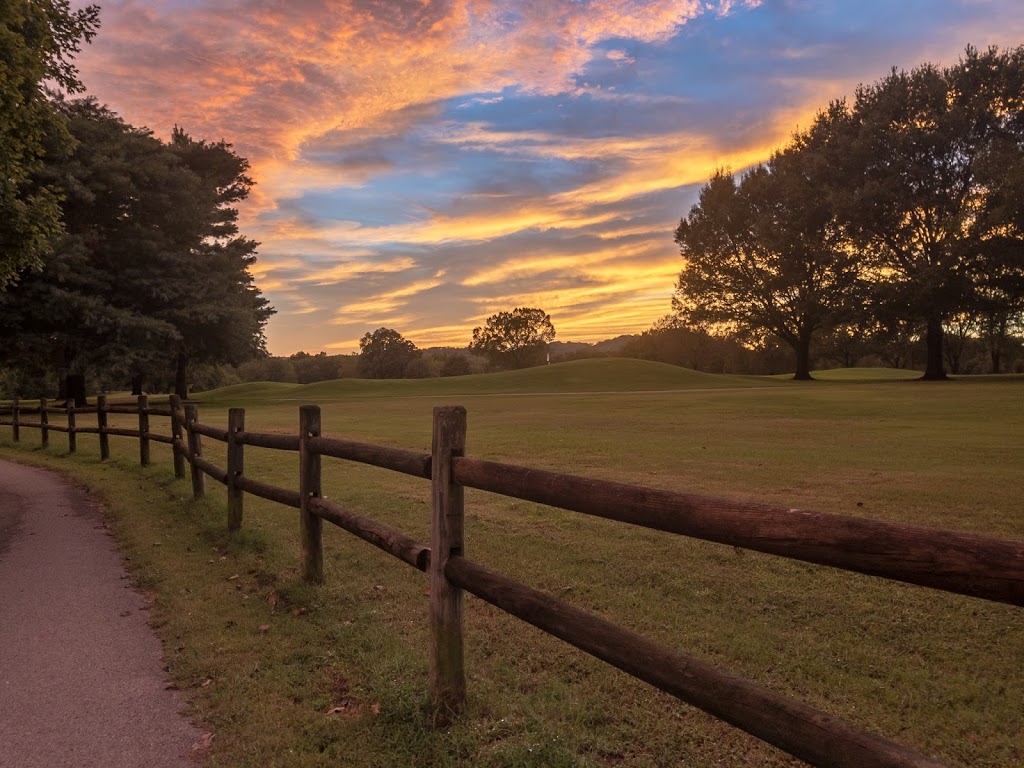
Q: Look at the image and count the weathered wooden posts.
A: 10